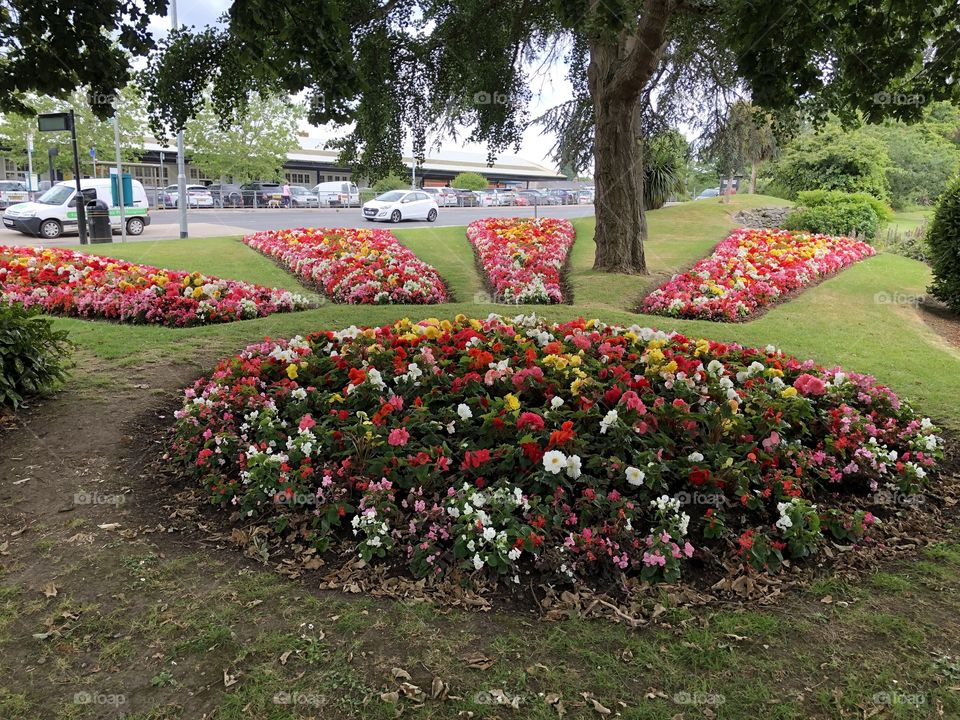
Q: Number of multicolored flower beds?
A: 5